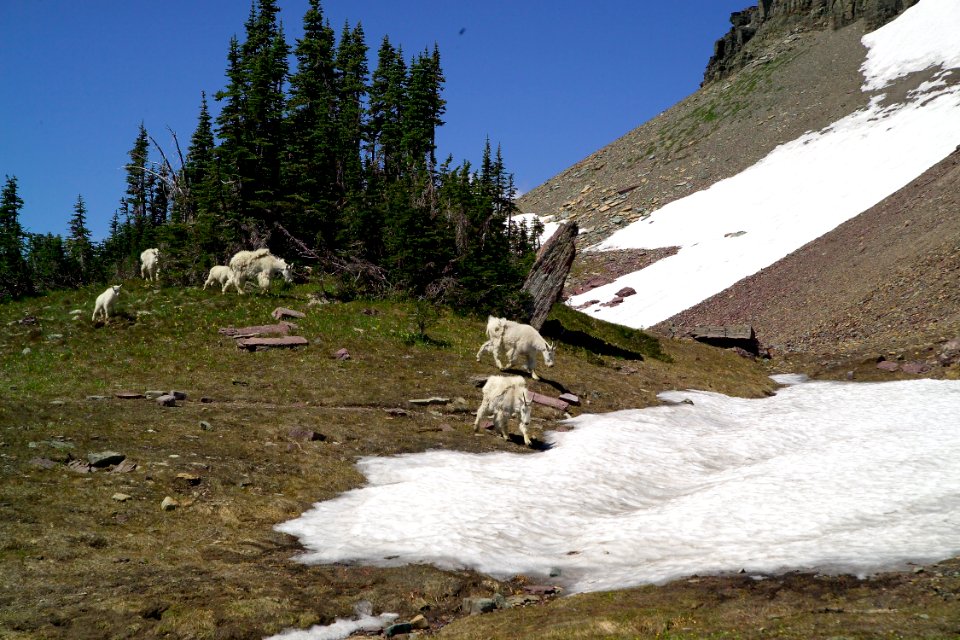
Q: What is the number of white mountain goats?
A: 6